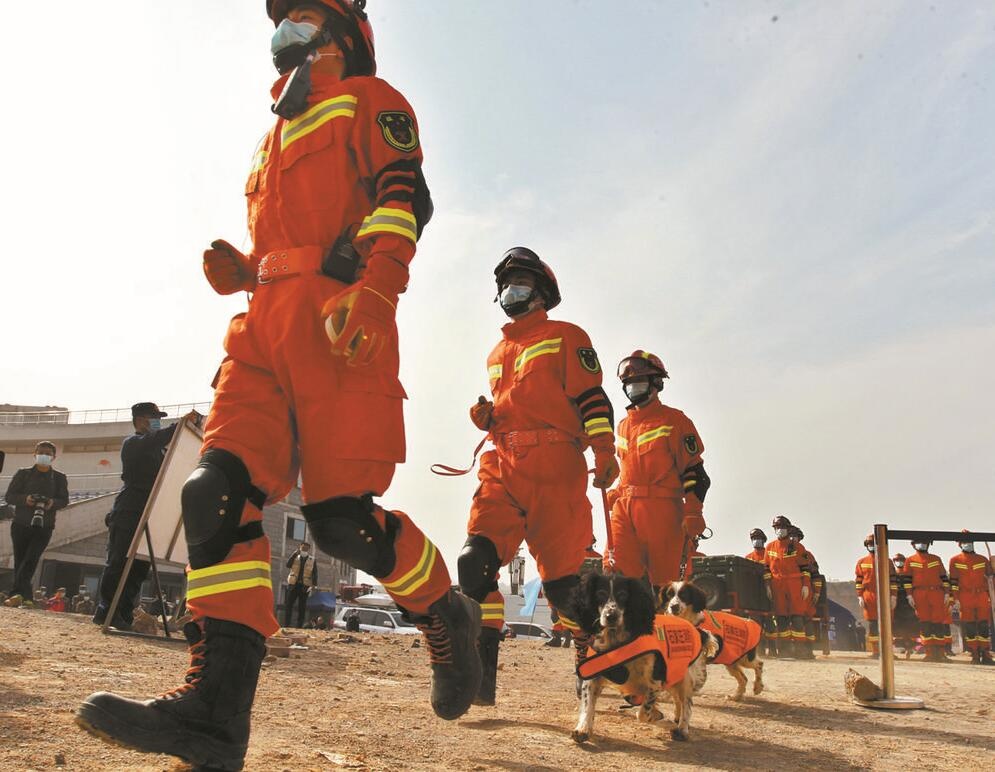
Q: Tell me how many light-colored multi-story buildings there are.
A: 1